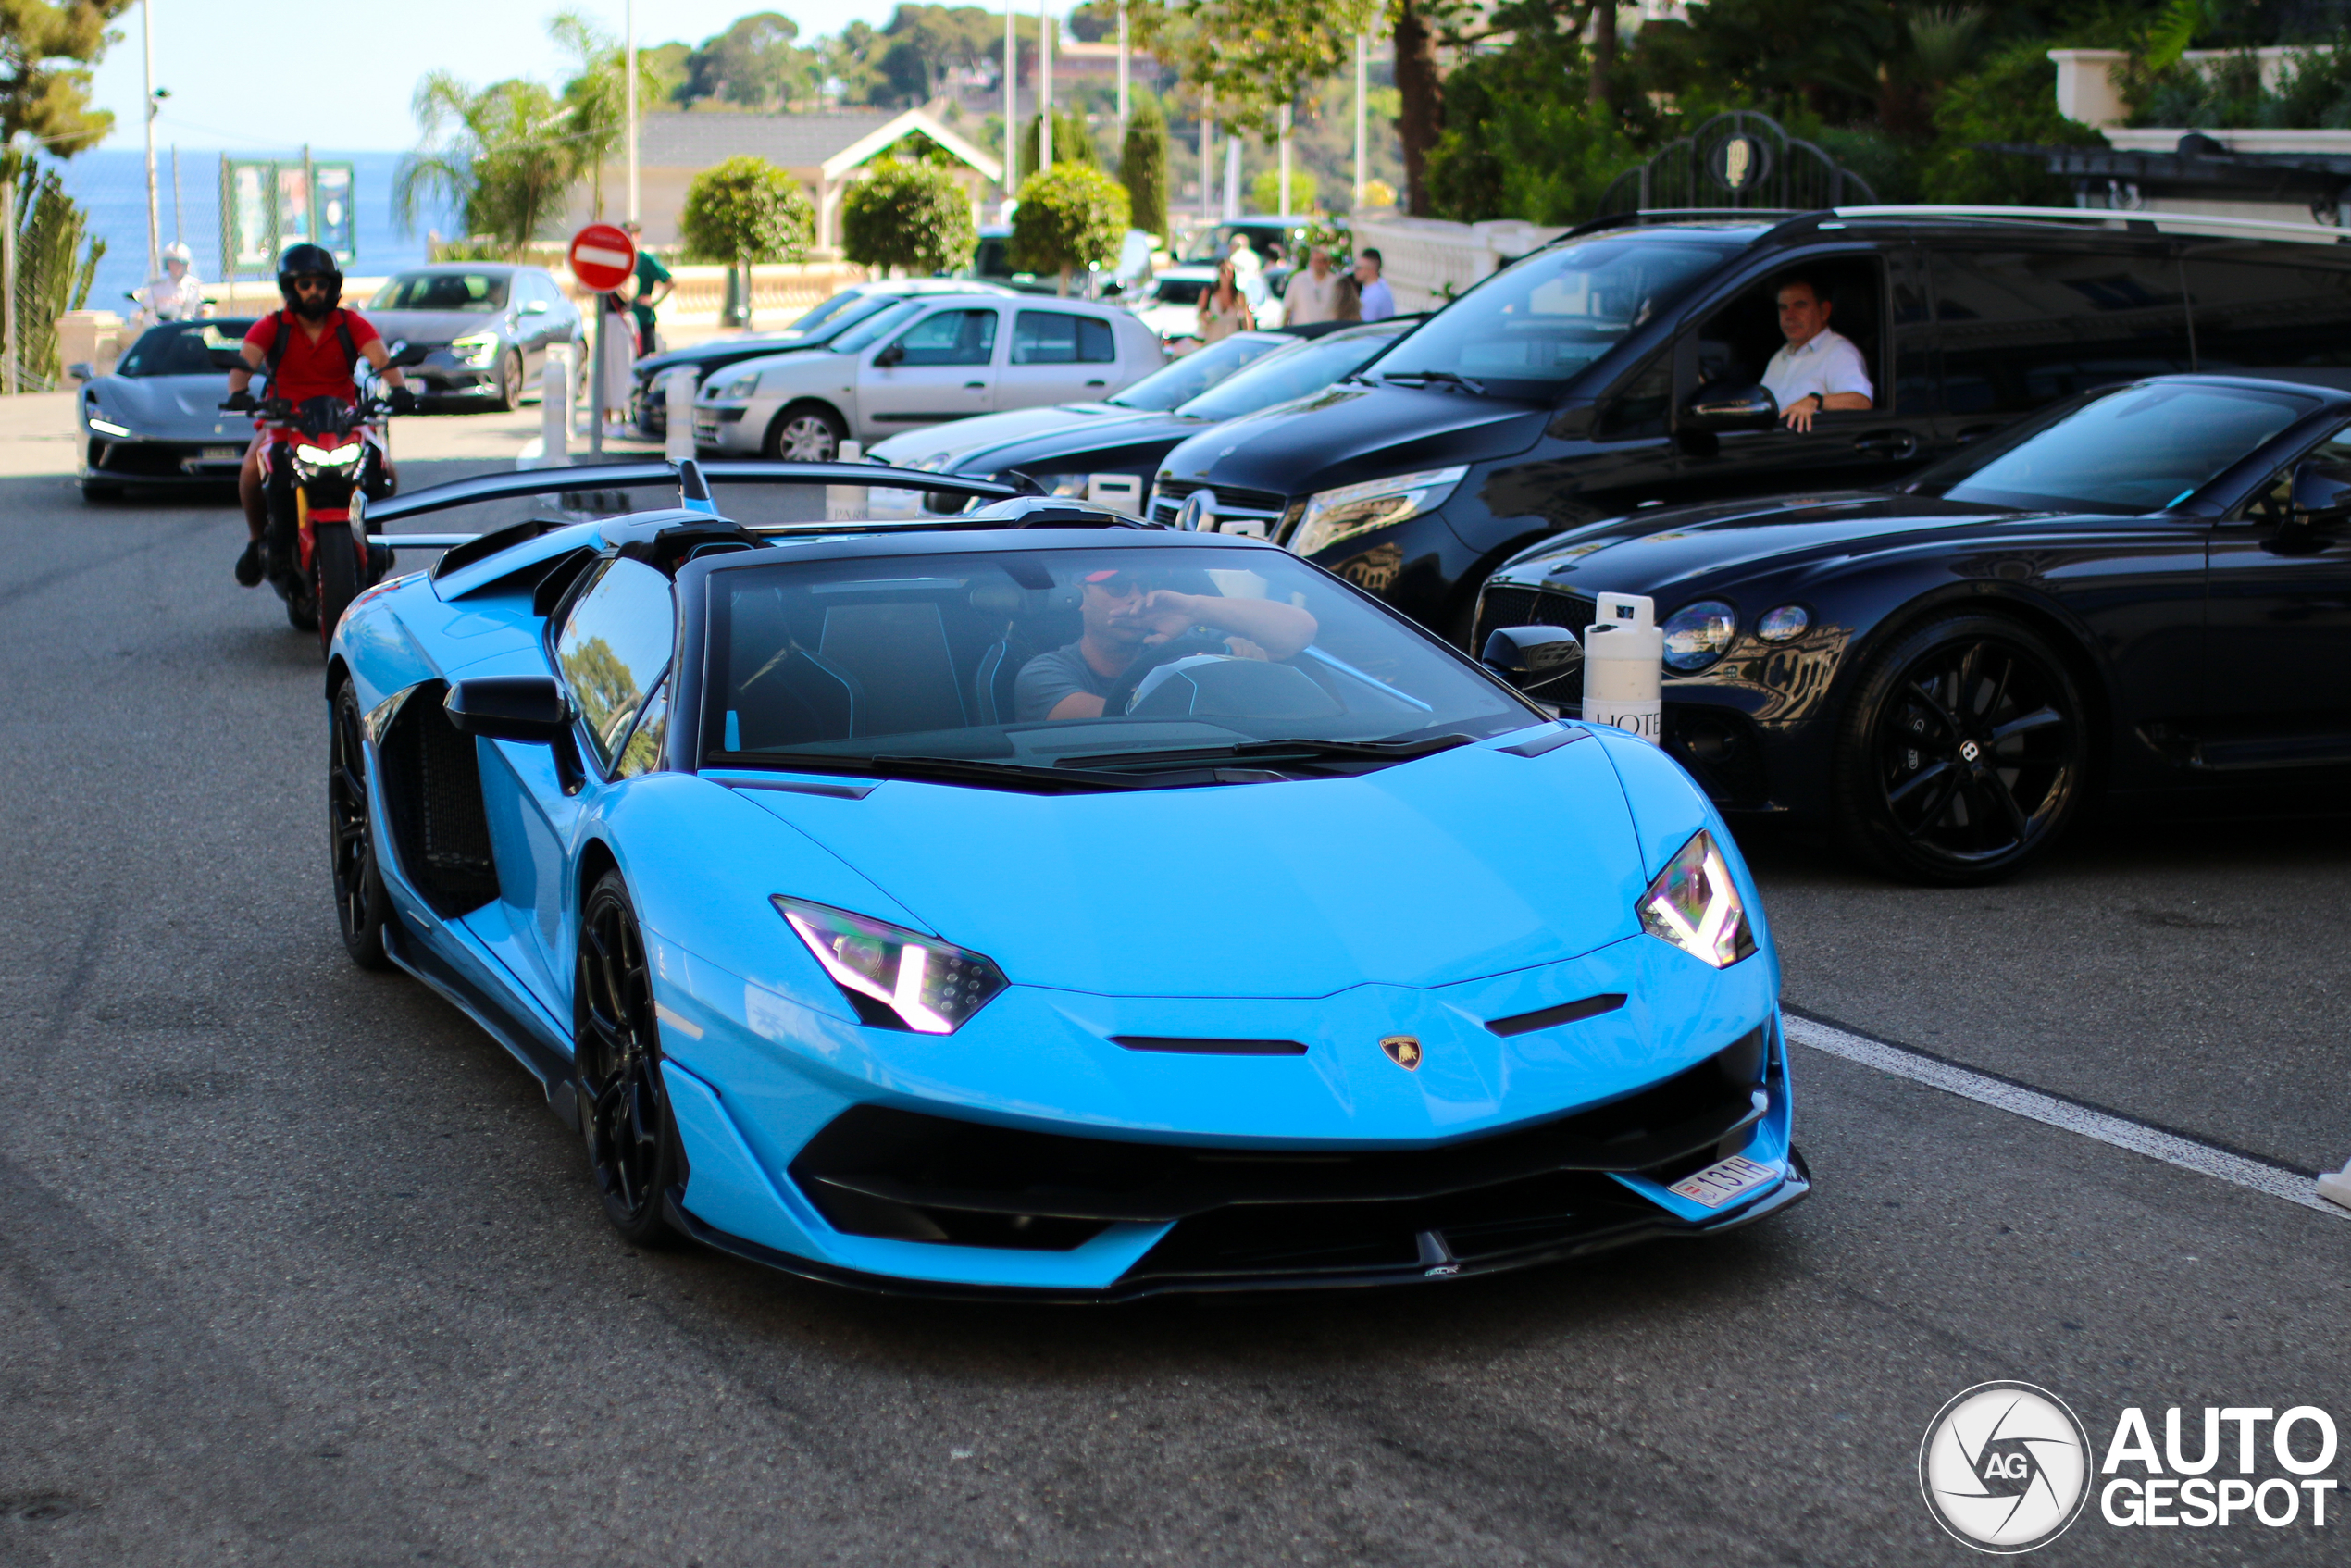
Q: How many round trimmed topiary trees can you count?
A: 3